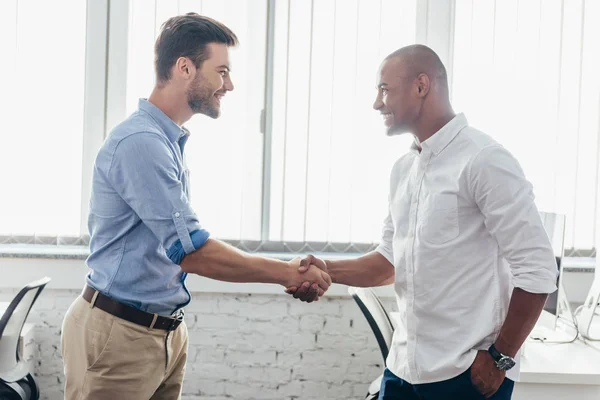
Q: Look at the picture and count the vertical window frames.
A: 3